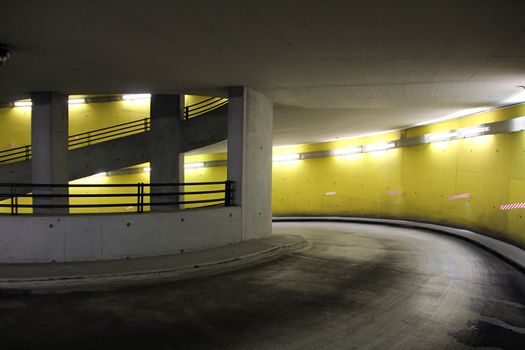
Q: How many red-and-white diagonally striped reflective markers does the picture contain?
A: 4